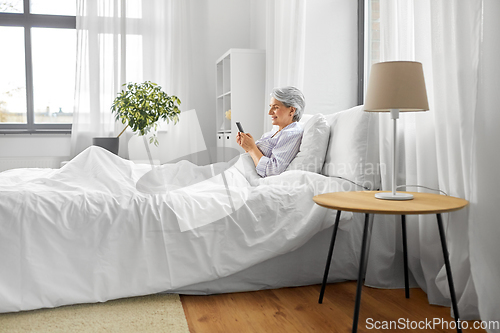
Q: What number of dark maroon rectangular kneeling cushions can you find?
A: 0